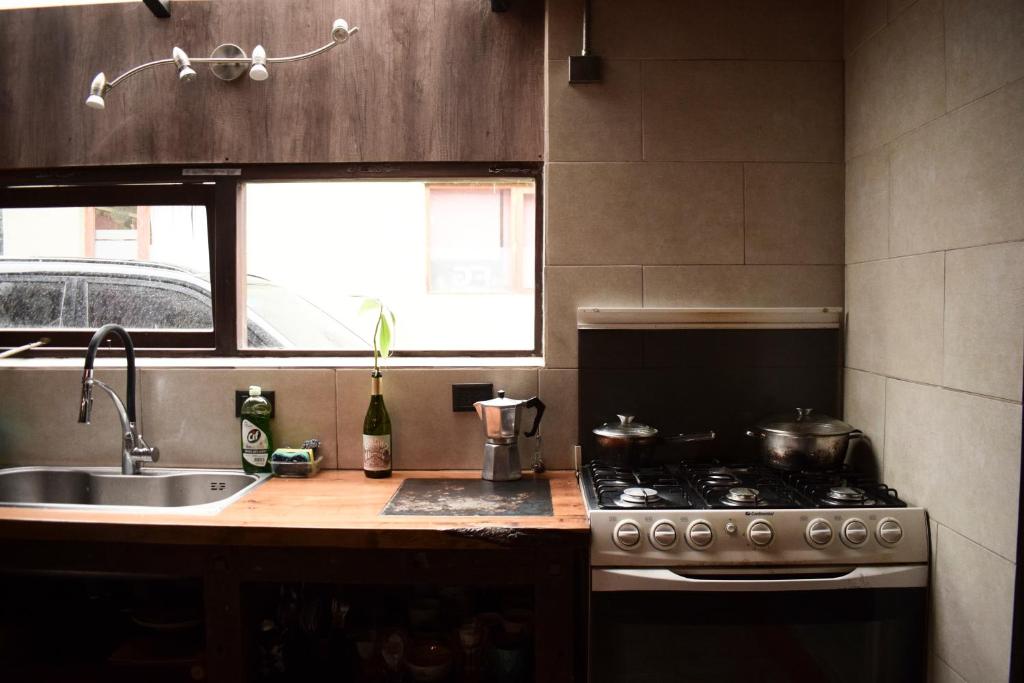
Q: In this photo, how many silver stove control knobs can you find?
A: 7